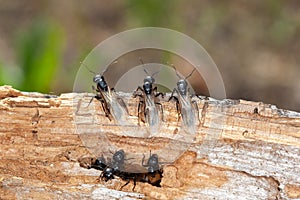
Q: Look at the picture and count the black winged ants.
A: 3